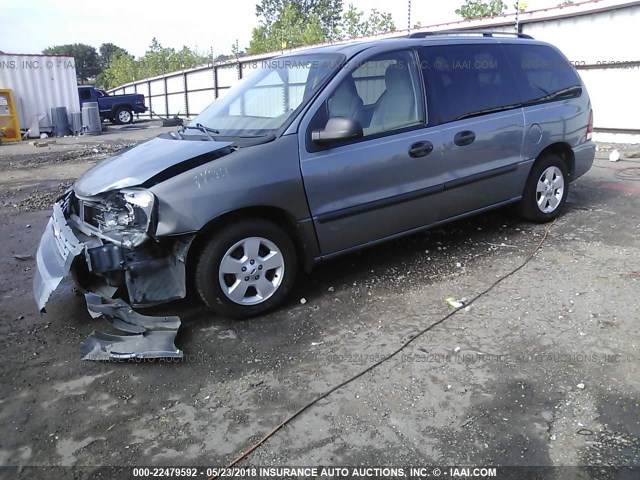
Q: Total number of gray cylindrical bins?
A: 3